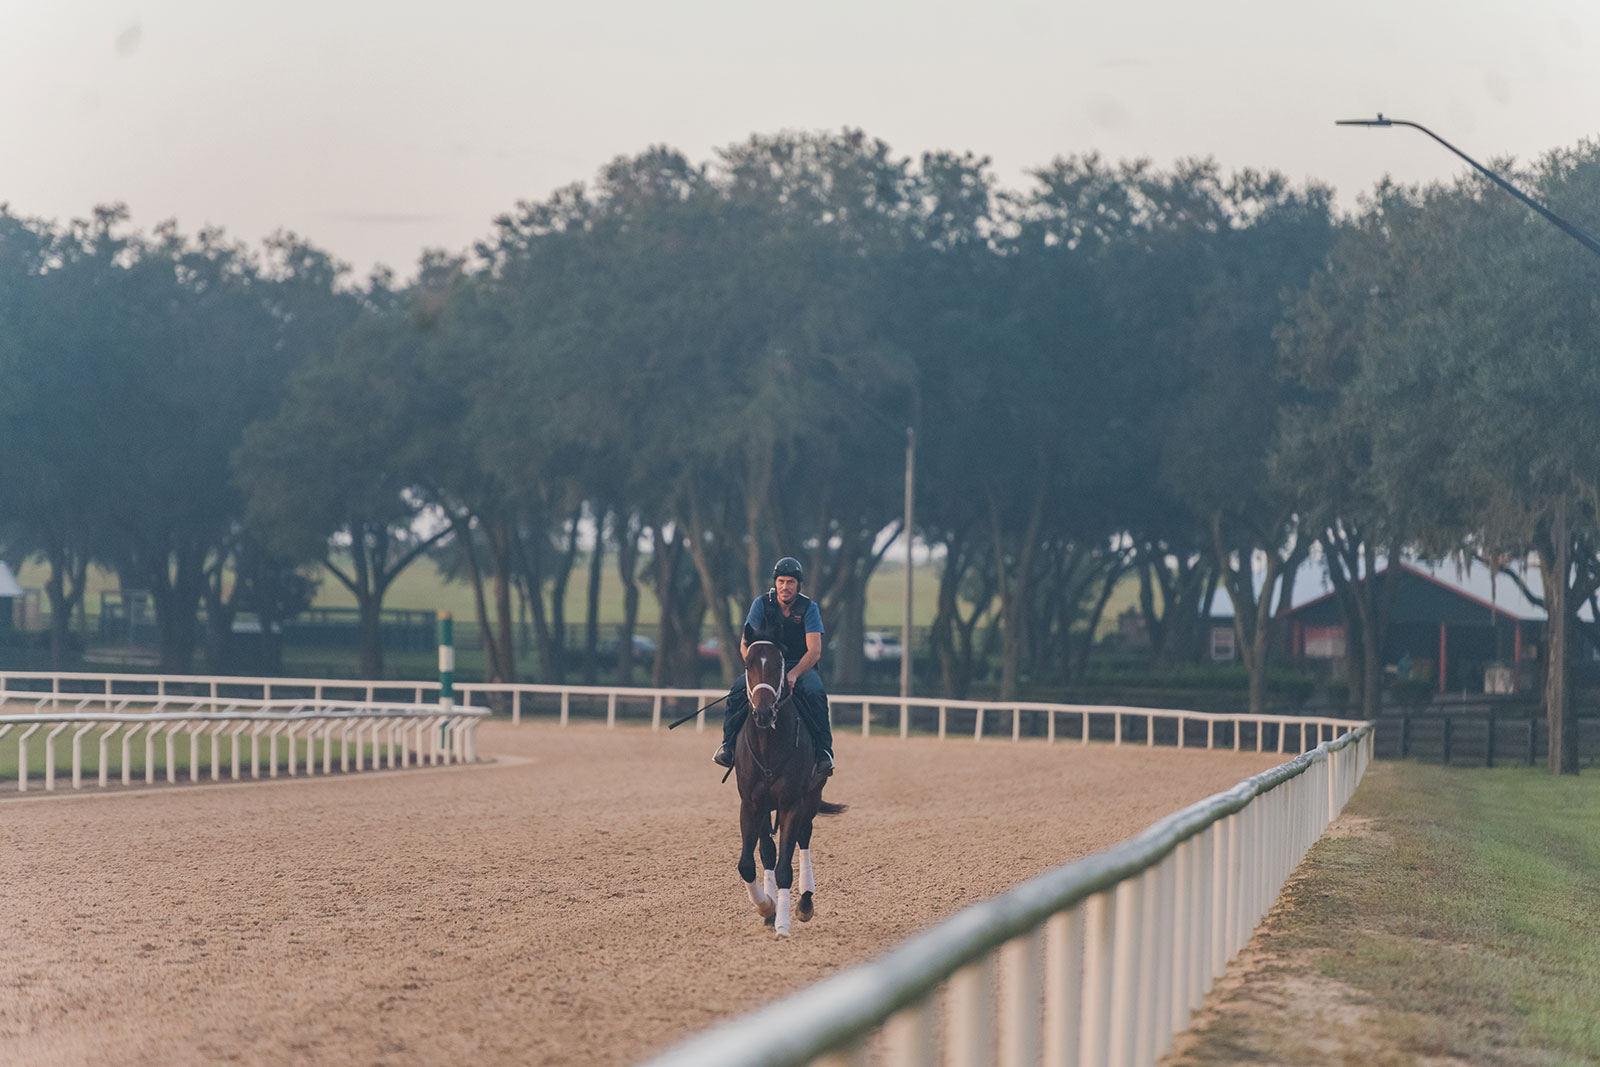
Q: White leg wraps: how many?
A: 4